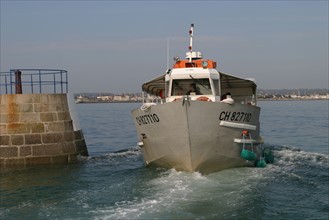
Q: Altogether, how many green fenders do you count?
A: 3